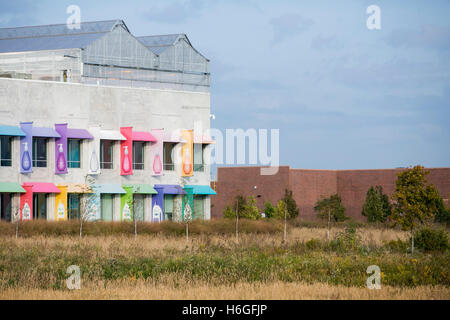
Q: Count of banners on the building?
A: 12